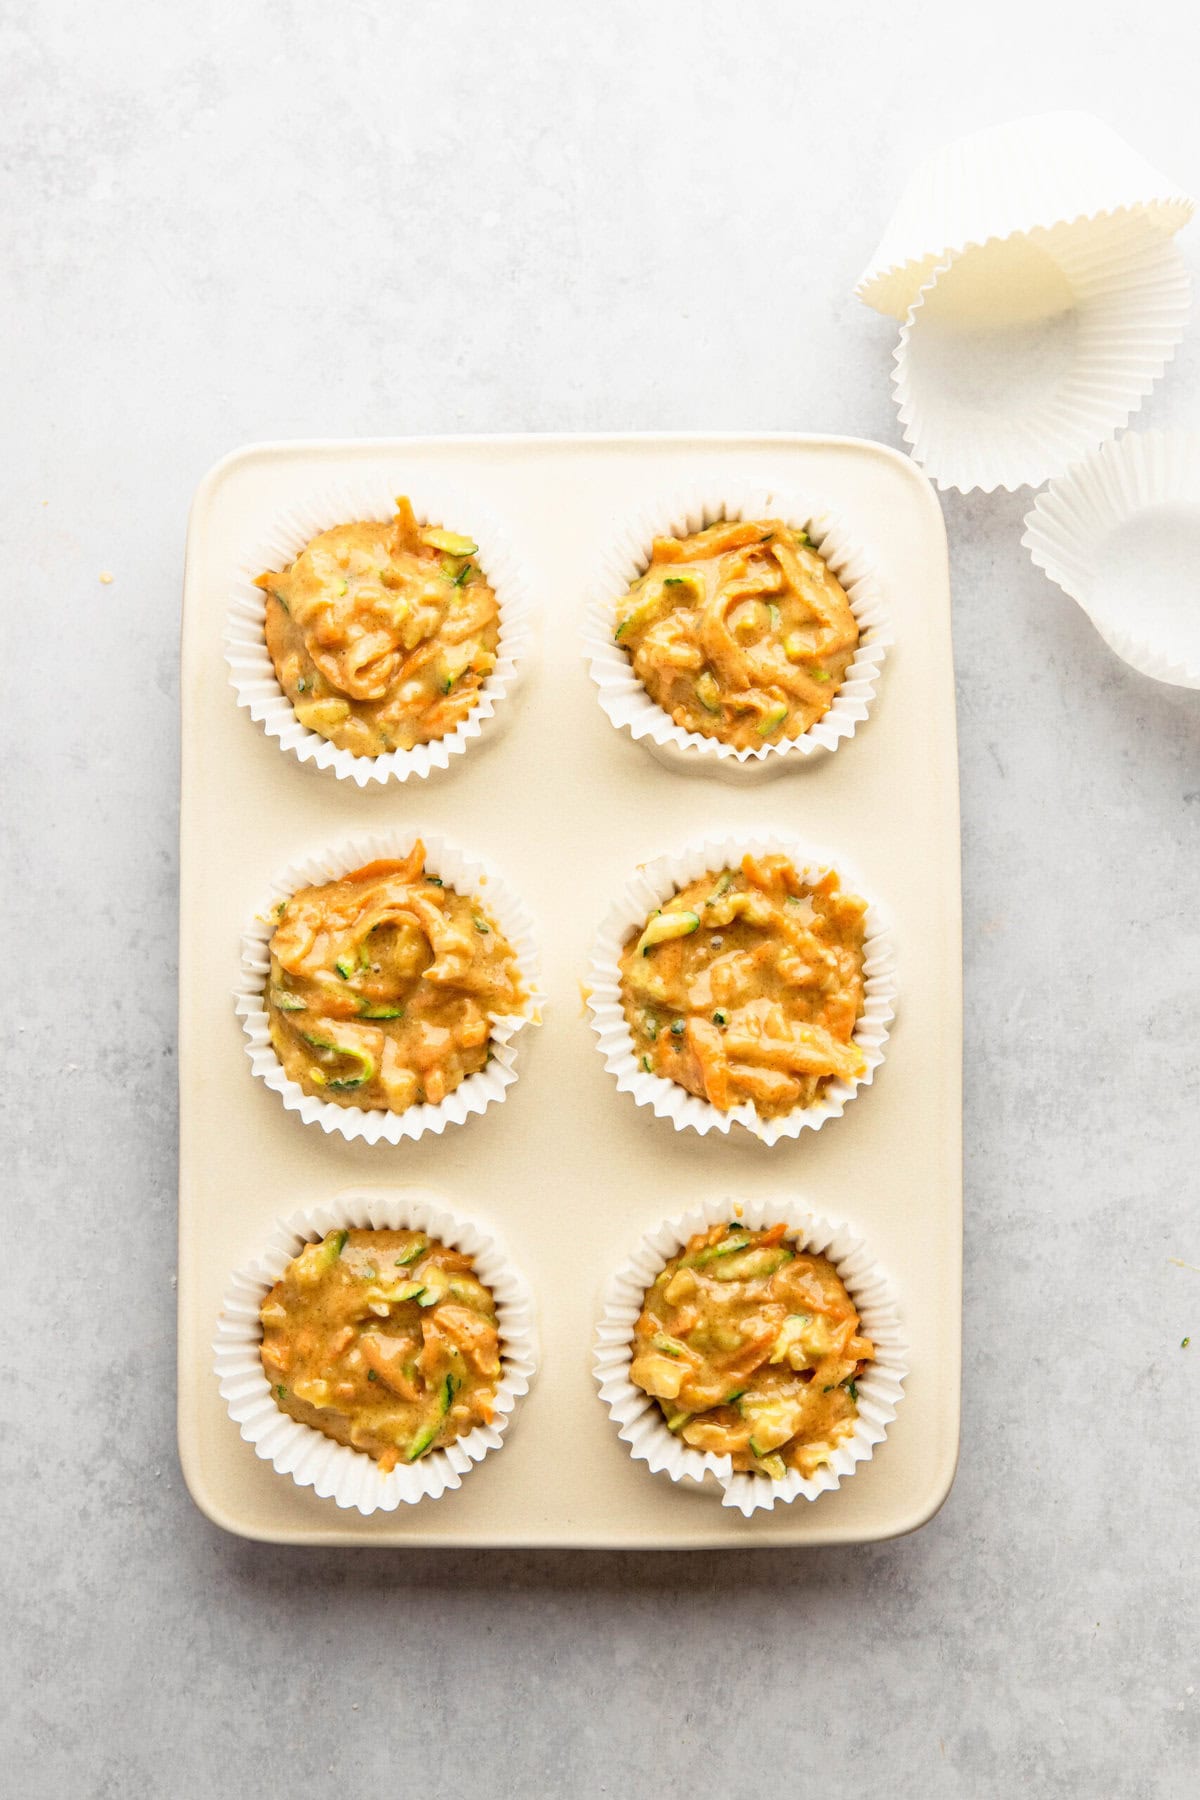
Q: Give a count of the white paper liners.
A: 9